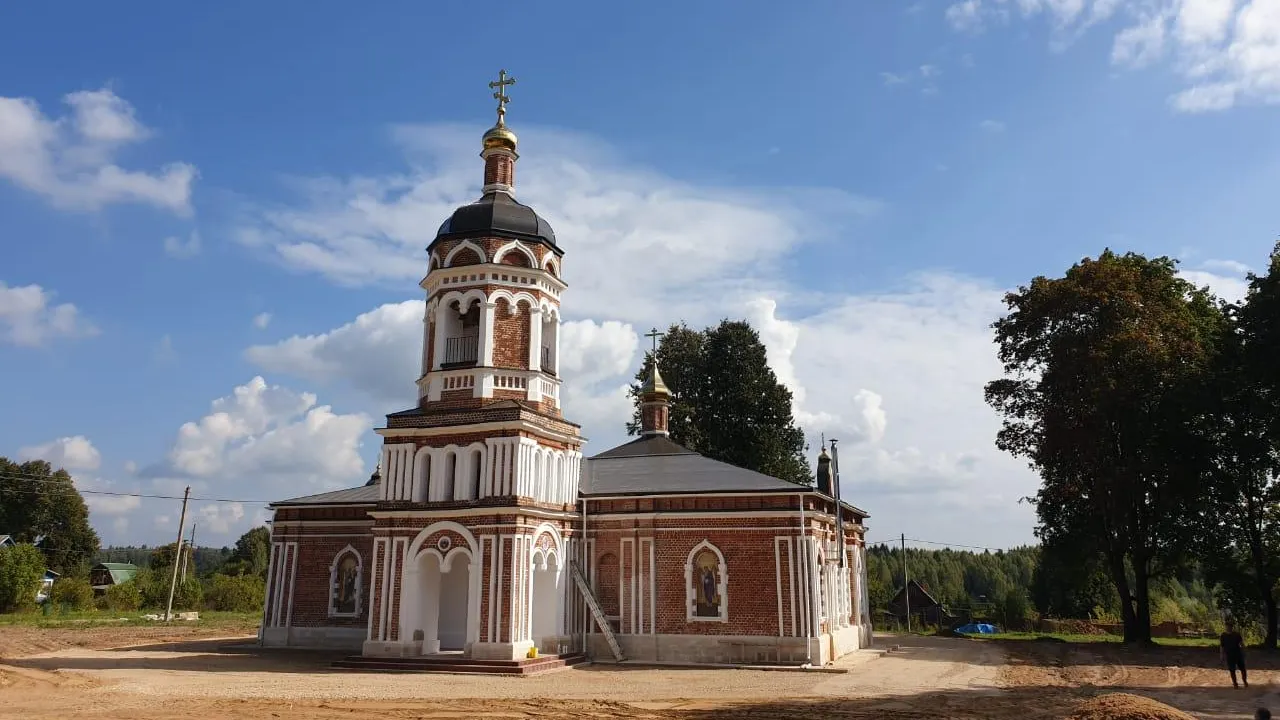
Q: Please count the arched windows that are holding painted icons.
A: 2